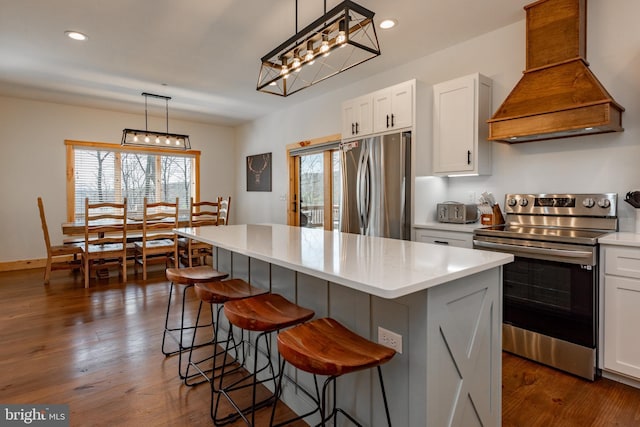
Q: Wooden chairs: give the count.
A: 5